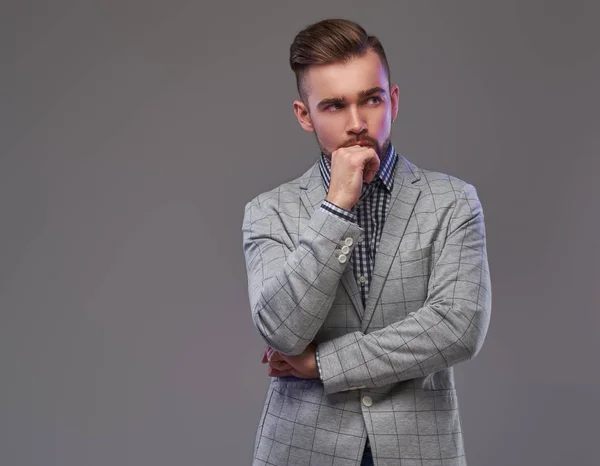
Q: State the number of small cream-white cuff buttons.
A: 3